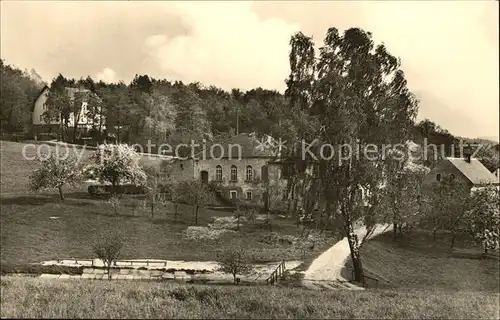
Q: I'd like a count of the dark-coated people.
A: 0